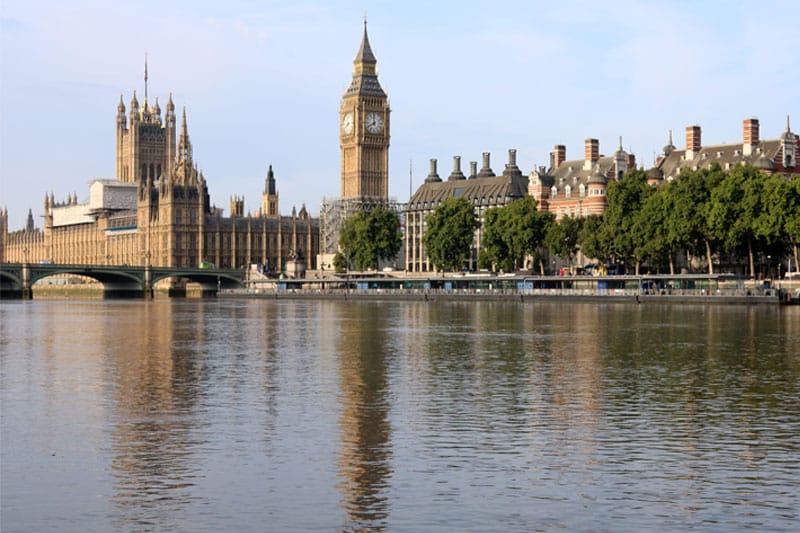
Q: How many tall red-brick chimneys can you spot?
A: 4